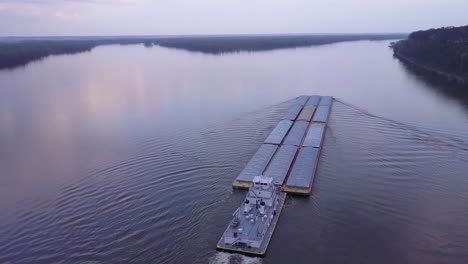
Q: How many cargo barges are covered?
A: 12